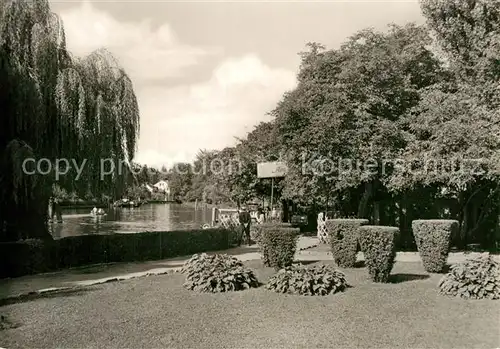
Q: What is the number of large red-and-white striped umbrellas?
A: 0